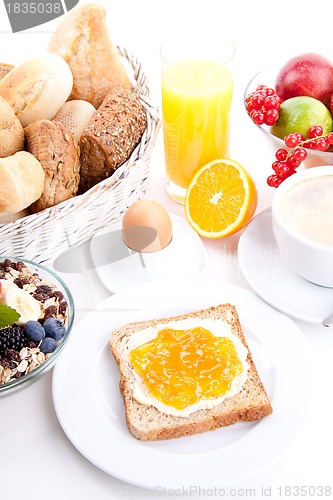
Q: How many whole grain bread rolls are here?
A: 2